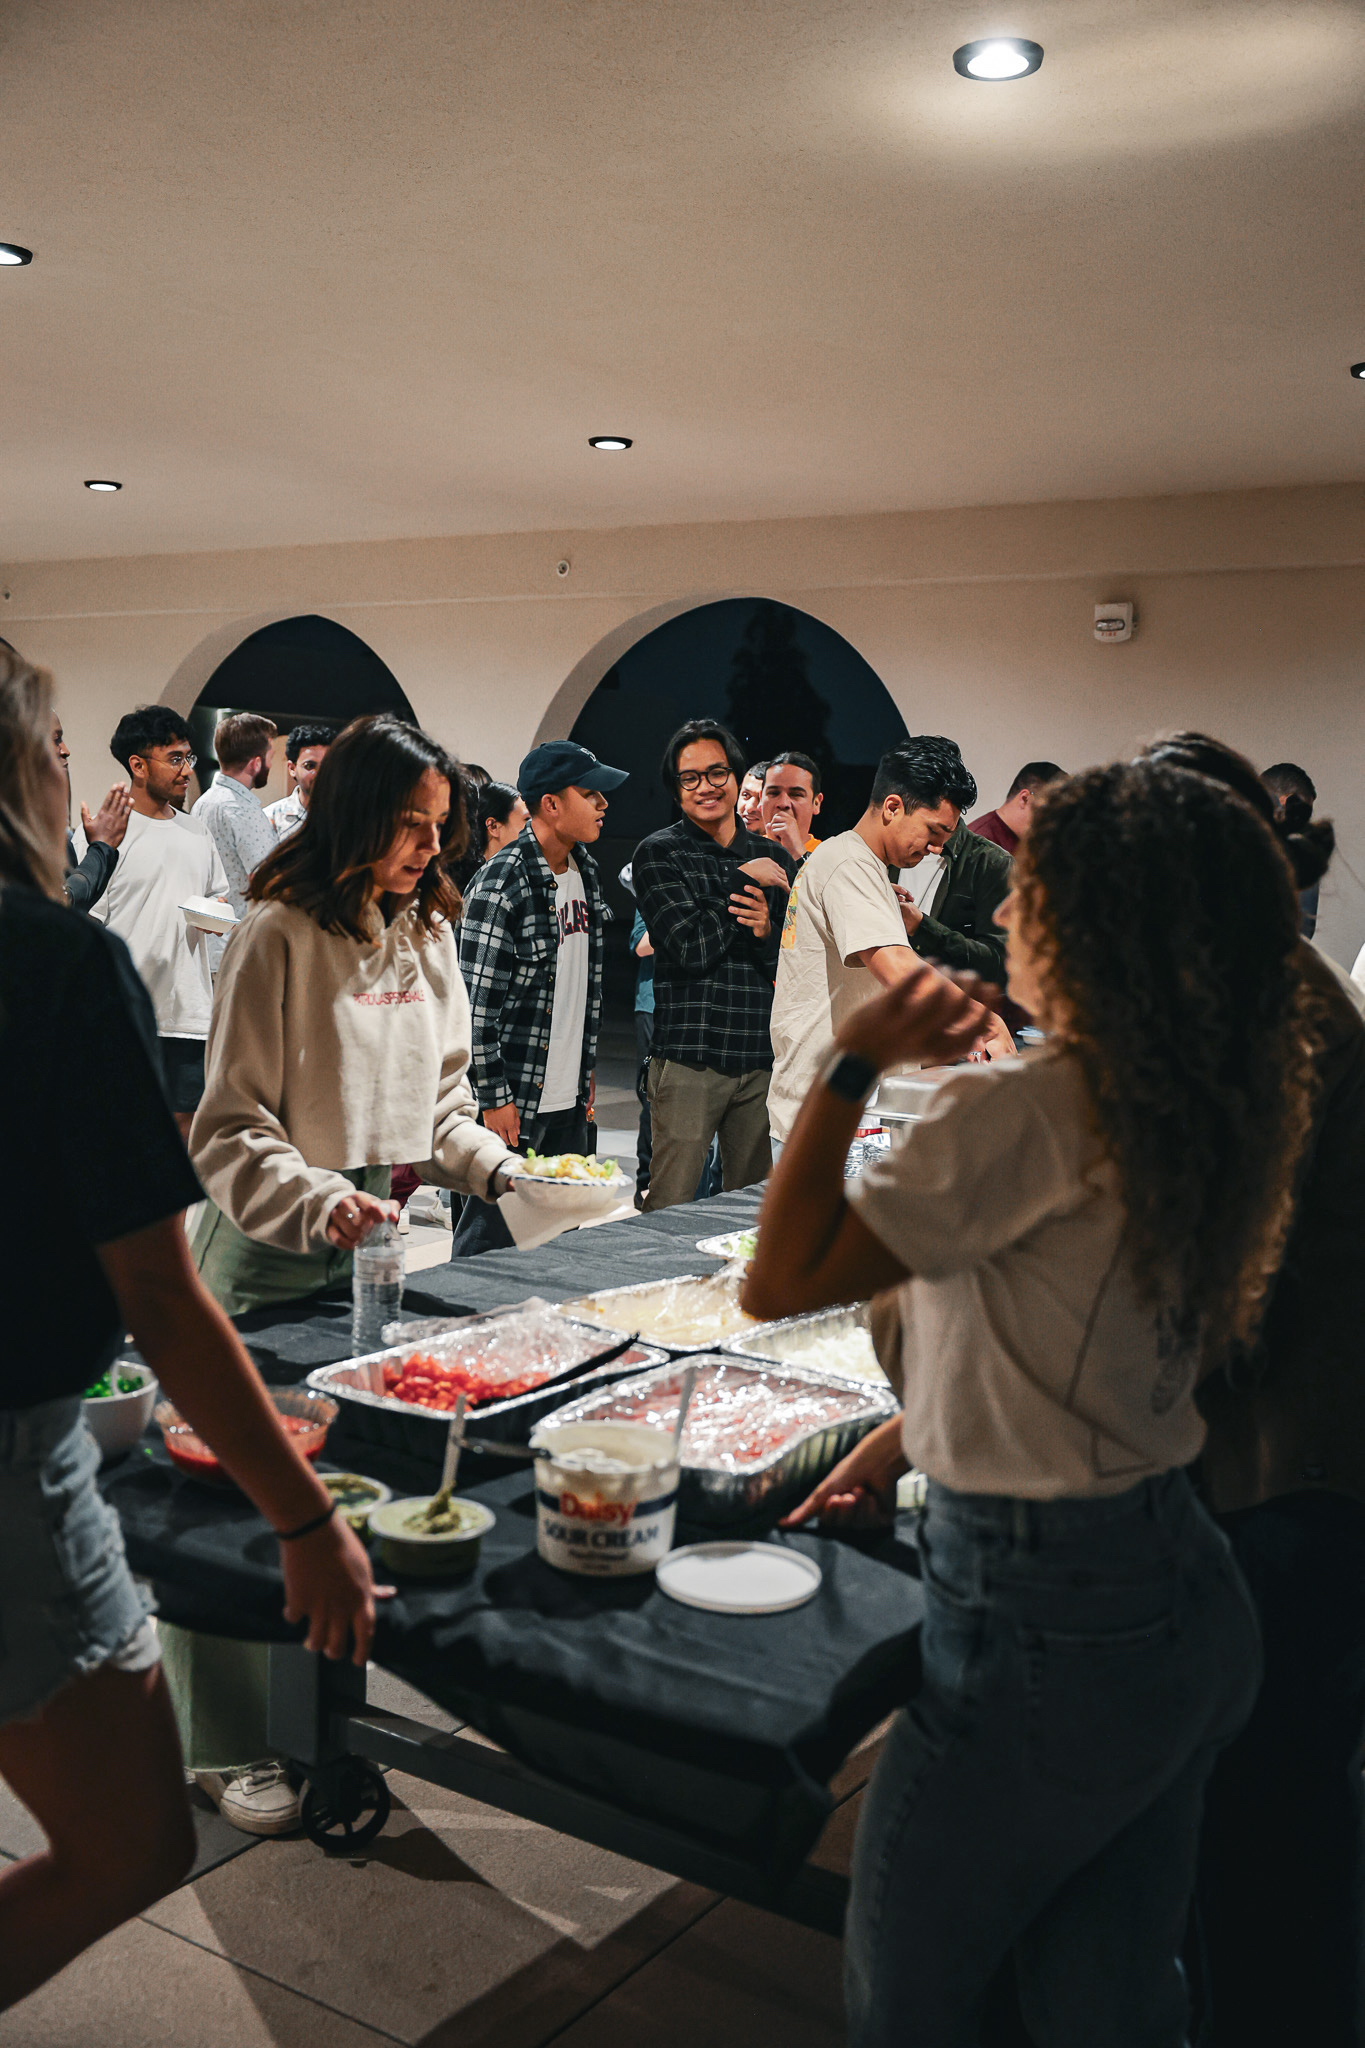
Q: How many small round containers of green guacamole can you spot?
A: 2